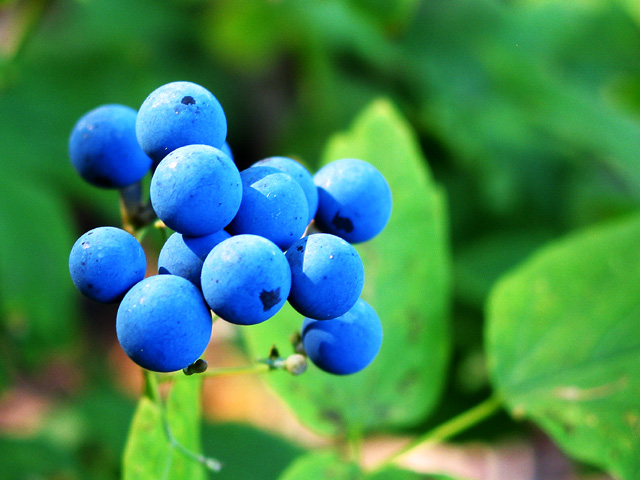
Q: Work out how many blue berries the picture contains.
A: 13